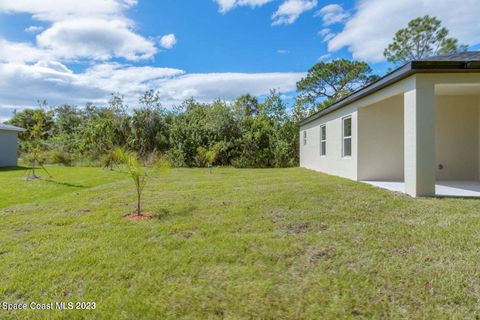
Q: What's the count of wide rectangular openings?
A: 2